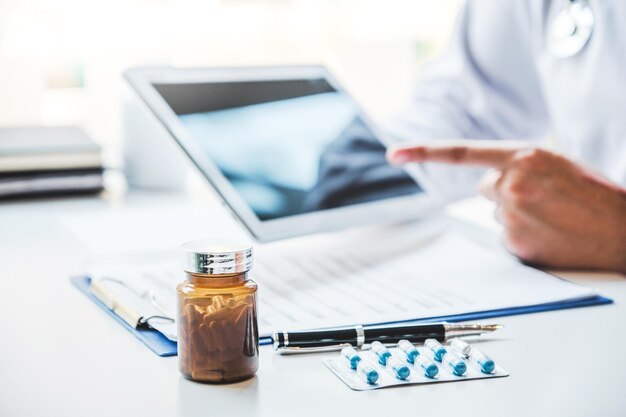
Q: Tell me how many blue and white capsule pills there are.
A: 9